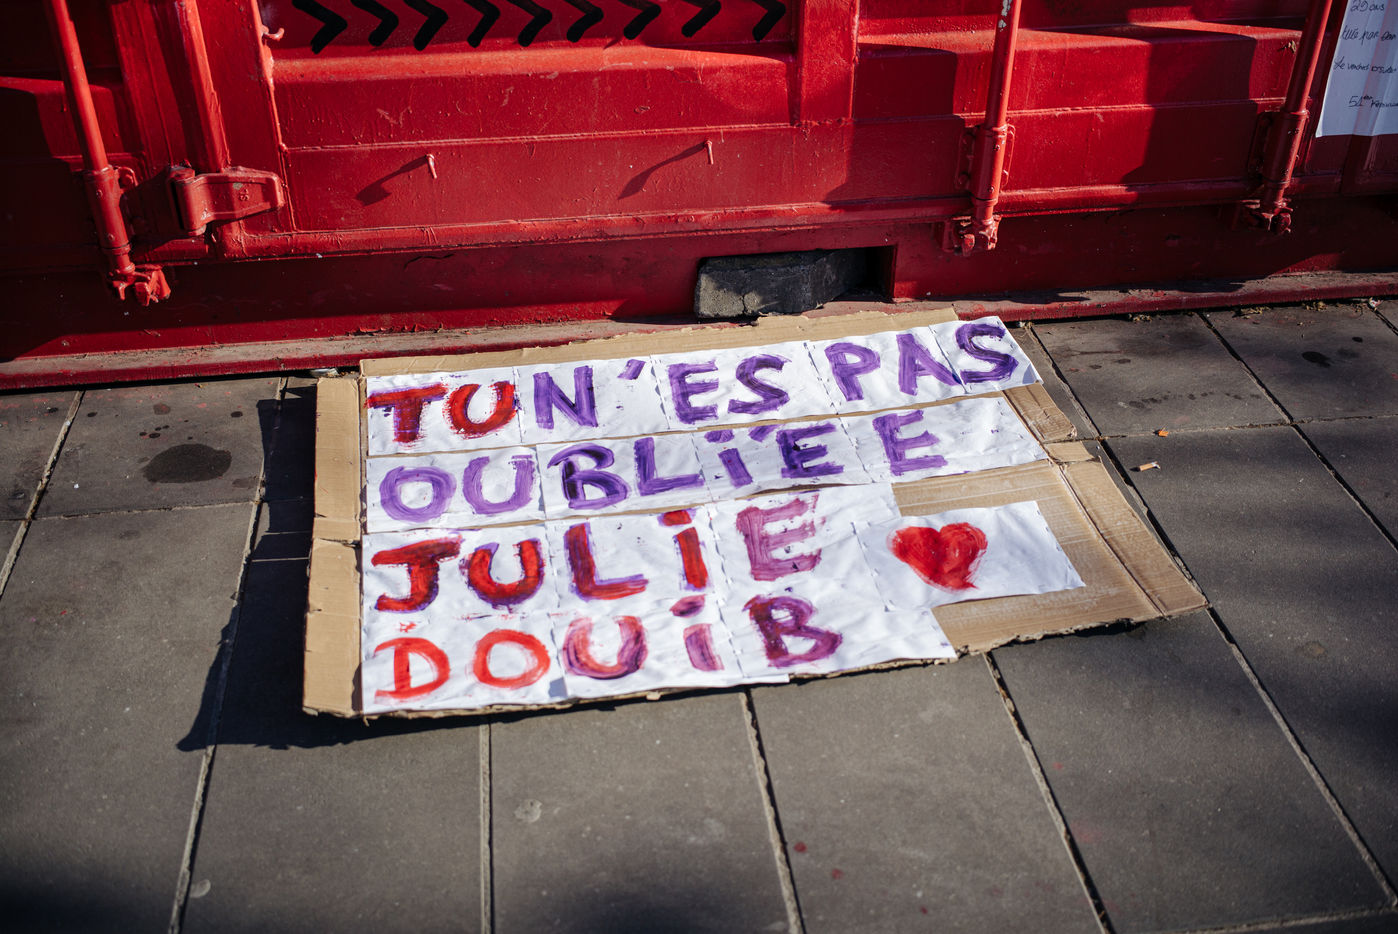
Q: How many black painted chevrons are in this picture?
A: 9